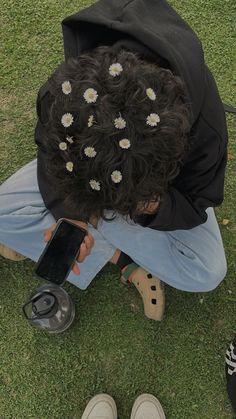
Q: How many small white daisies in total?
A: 15